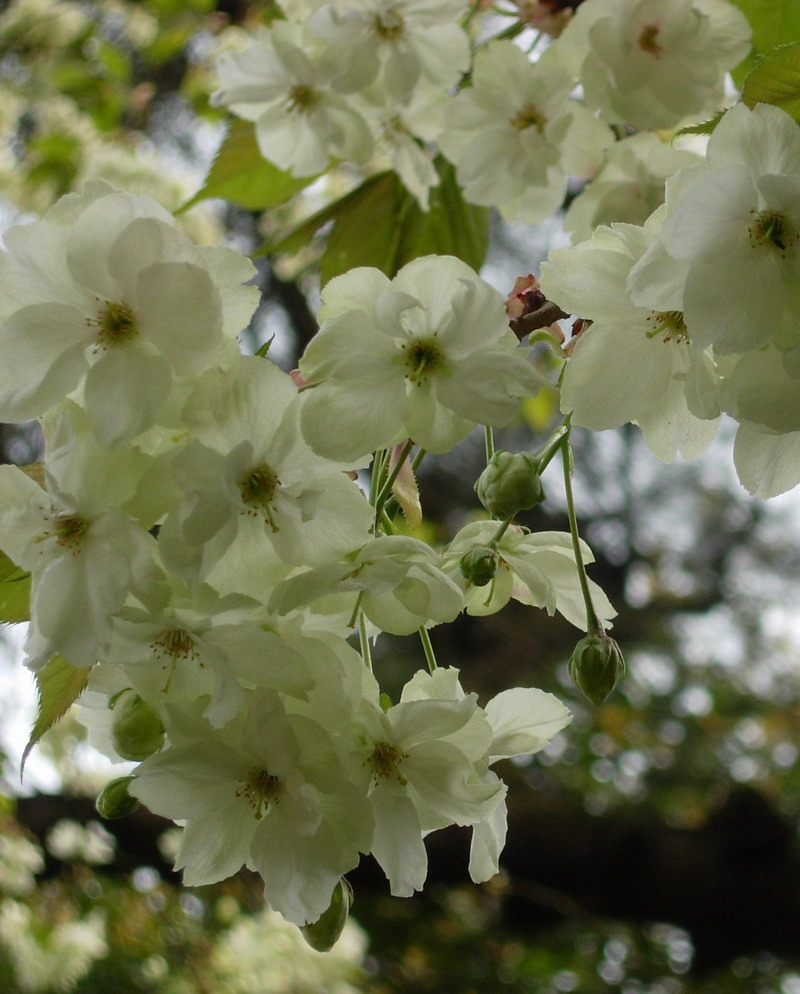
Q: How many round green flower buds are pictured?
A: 6